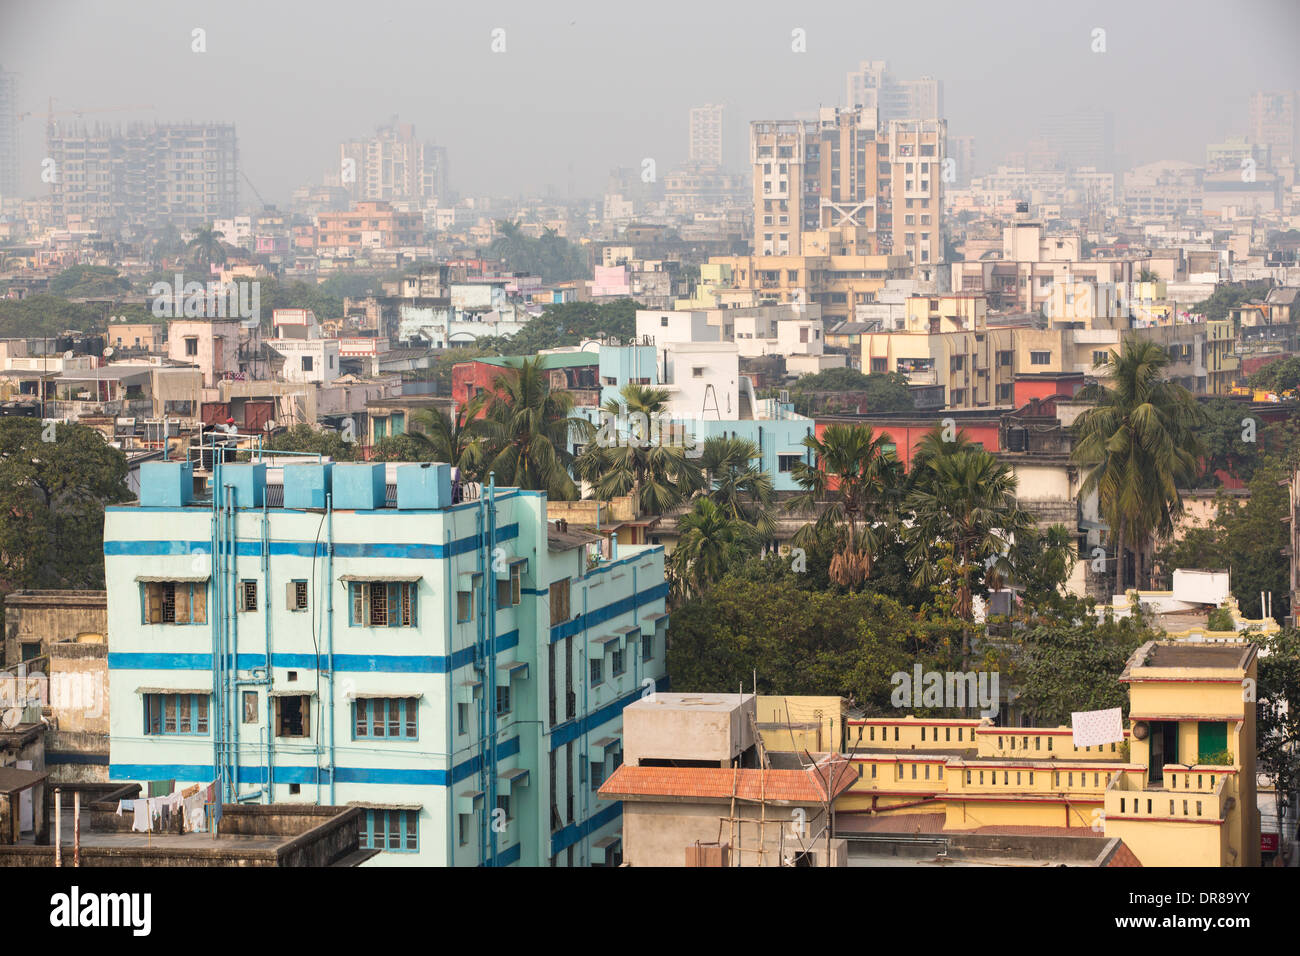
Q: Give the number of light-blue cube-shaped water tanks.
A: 5